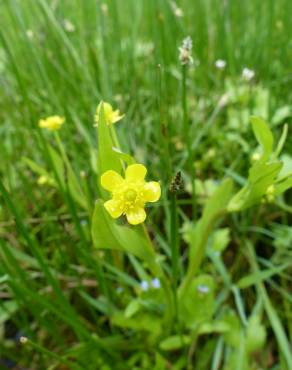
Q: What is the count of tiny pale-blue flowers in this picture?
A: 3